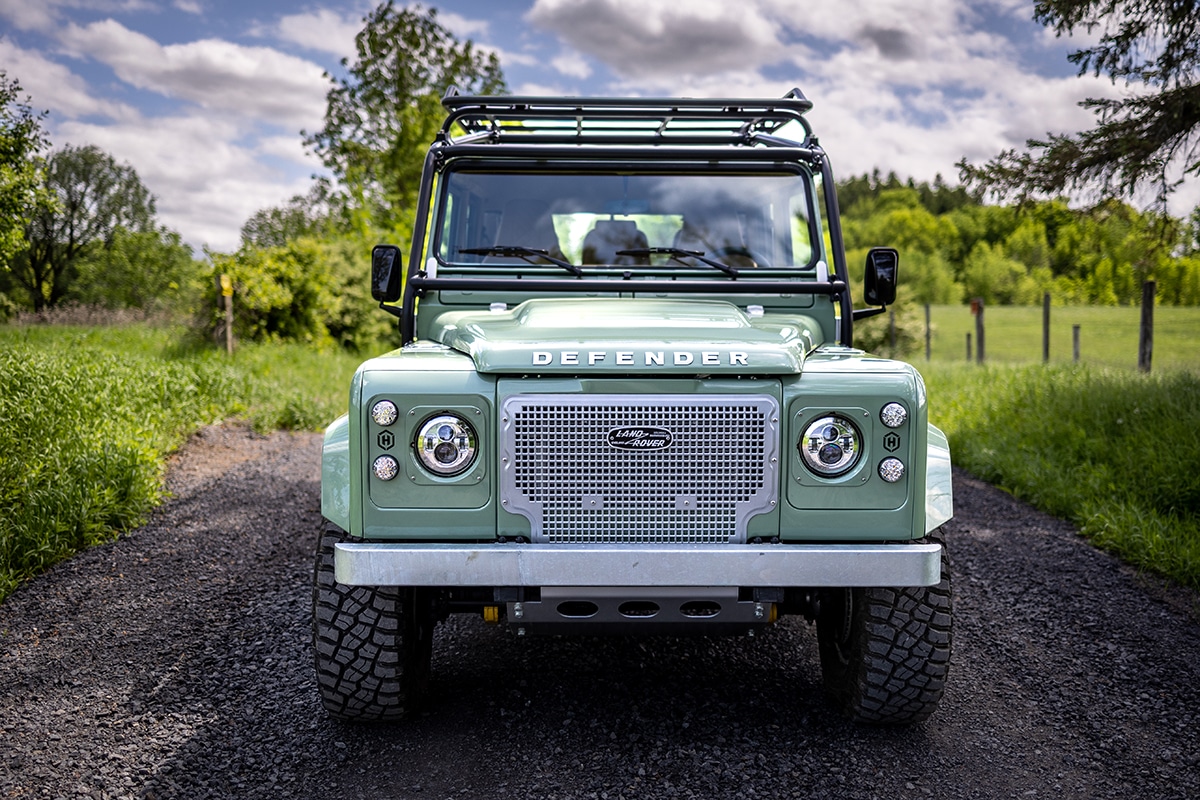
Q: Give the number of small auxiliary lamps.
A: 4